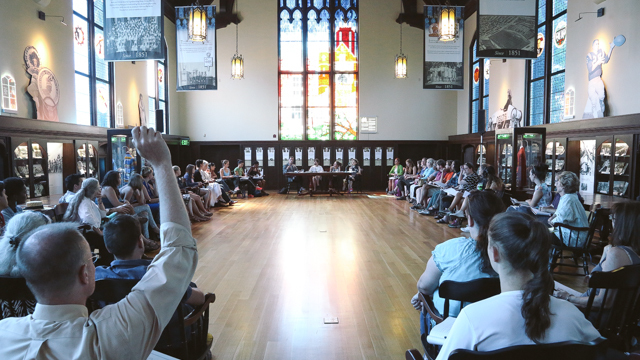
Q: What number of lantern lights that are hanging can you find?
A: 4